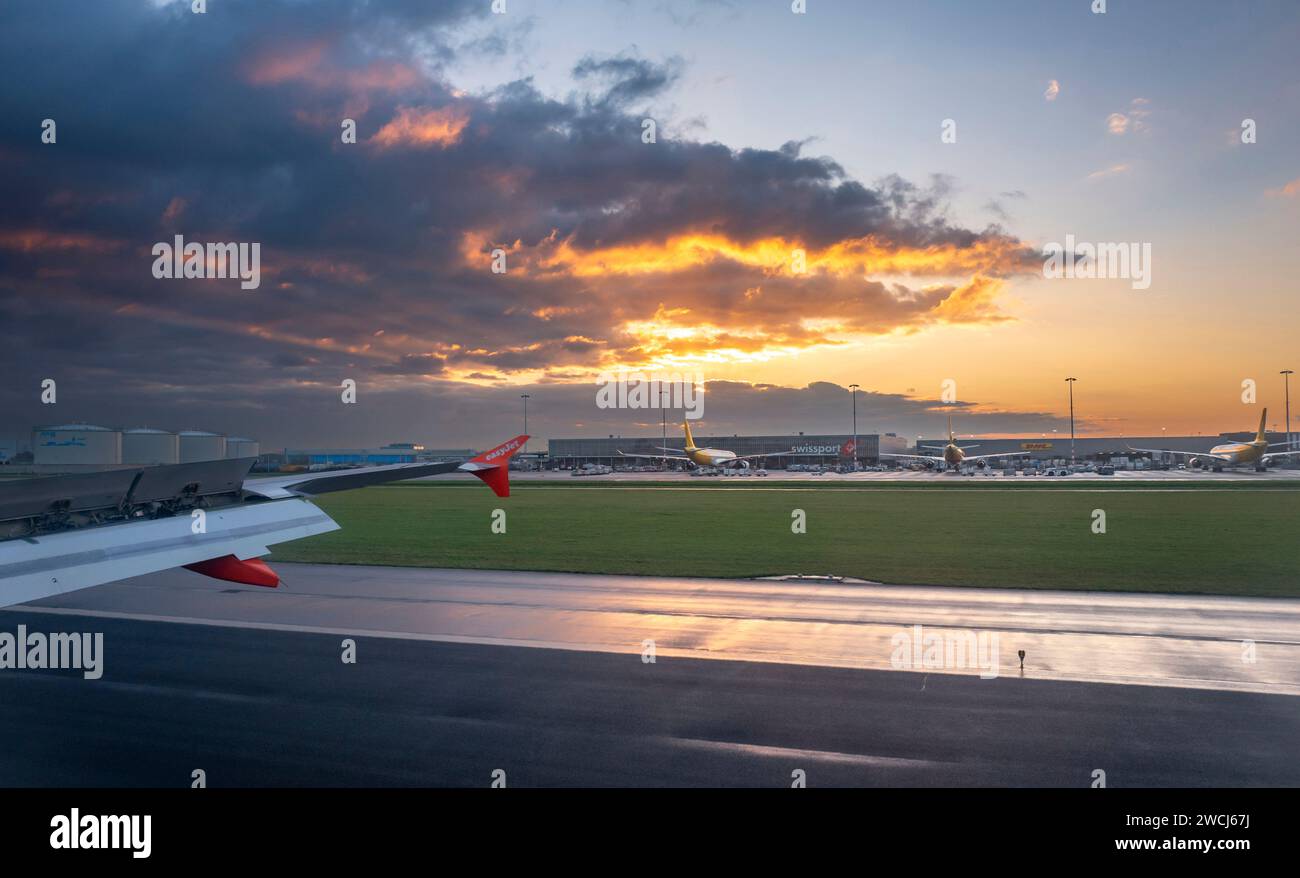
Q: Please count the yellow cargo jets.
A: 3